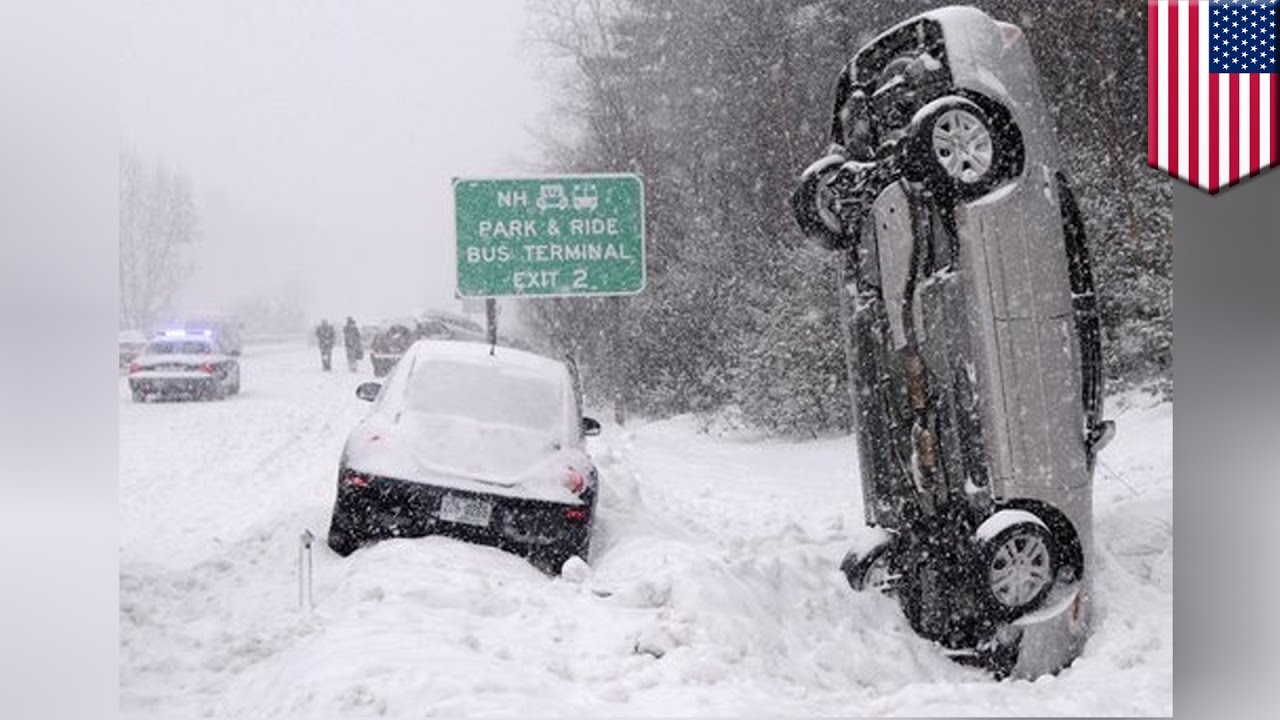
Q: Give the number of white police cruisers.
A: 1